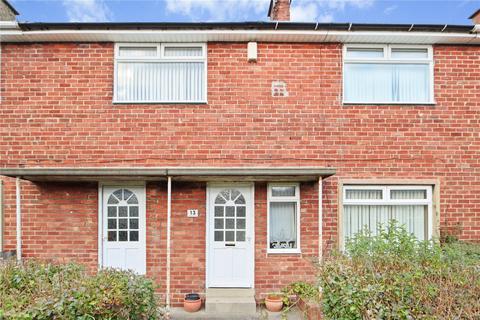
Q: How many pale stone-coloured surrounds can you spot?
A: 1